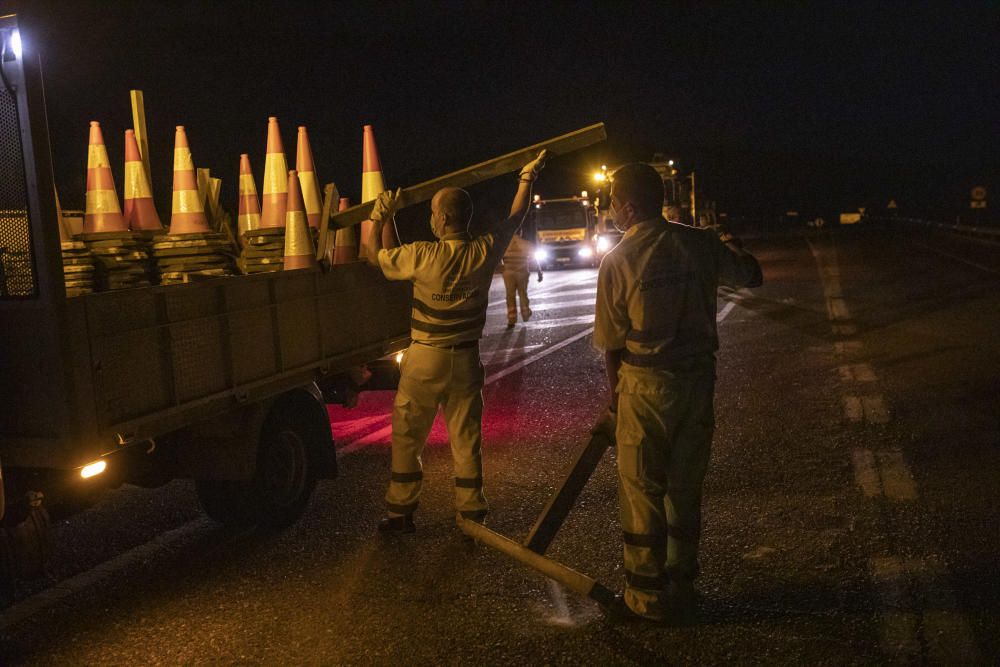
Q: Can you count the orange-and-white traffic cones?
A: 9